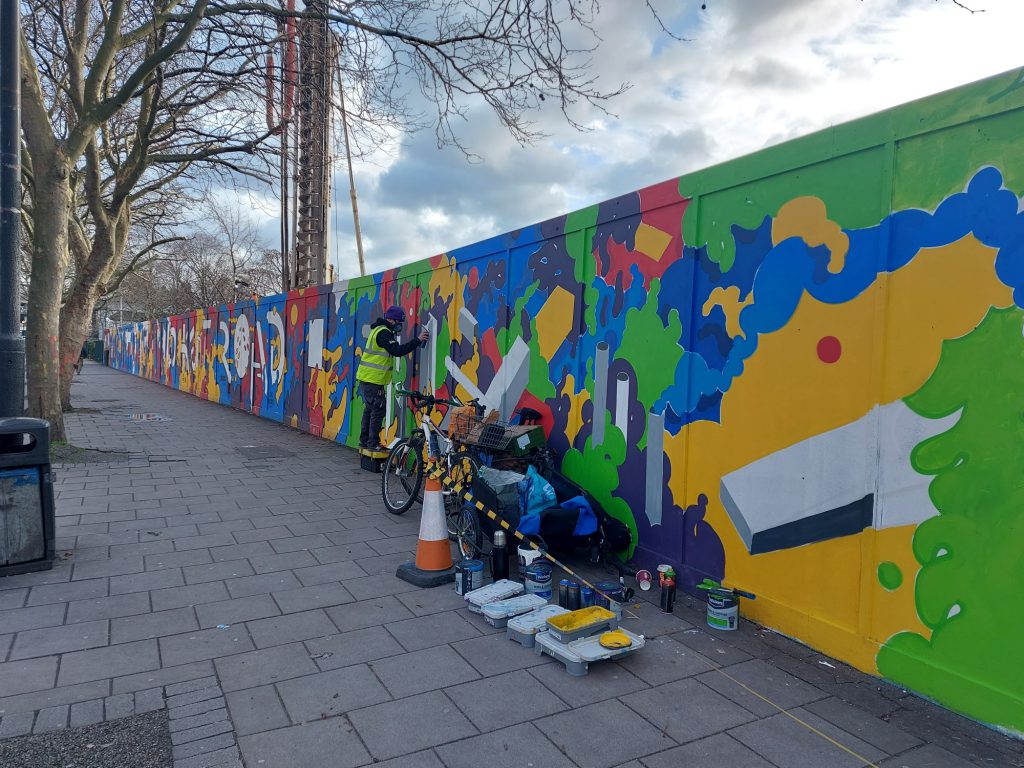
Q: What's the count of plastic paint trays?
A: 5